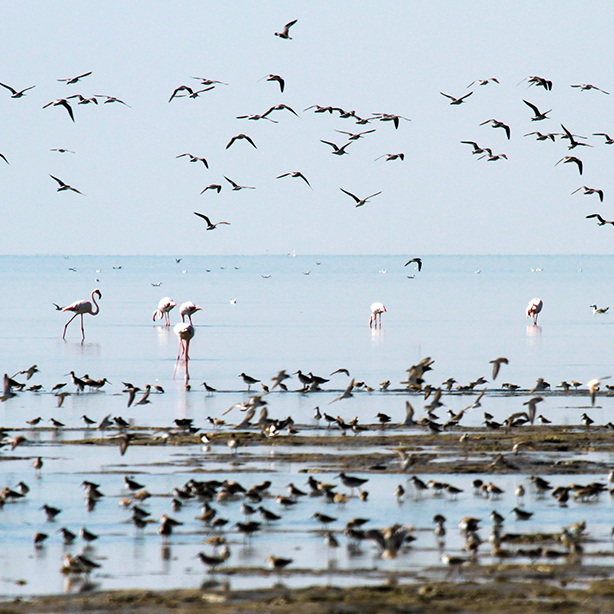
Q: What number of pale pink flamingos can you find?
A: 6